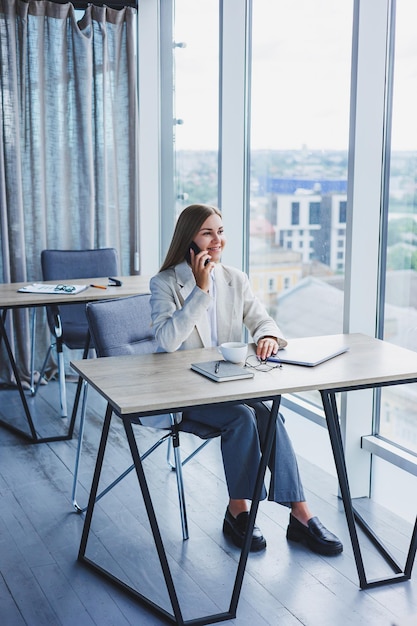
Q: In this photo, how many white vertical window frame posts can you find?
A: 3